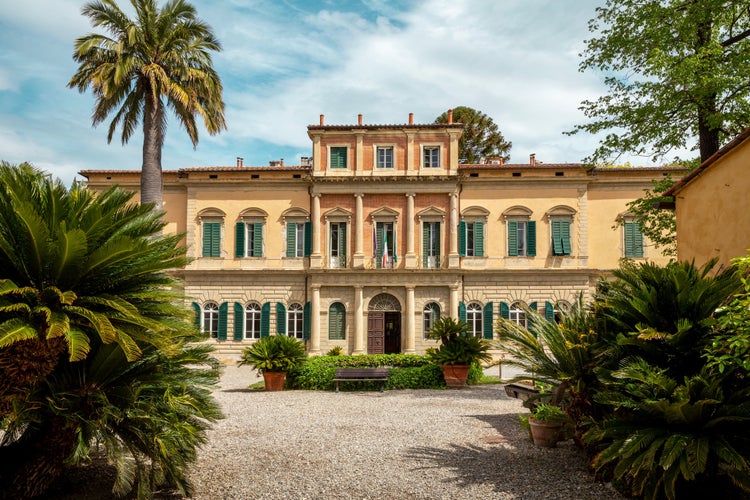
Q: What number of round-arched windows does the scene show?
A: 8